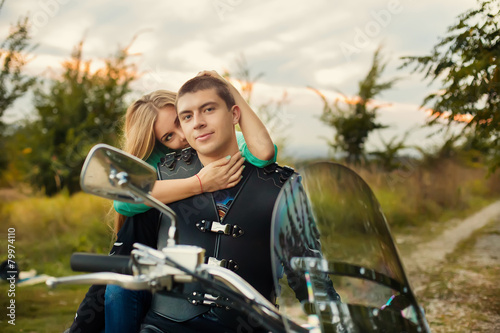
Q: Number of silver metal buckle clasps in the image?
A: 3